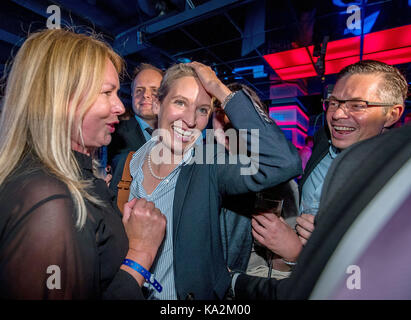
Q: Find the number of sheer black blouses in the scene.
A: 1